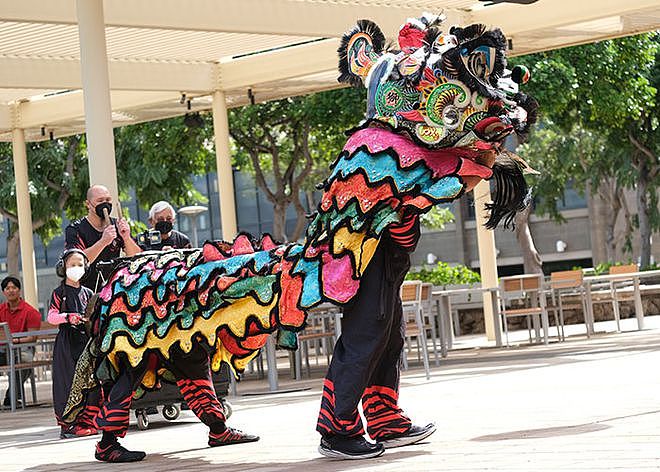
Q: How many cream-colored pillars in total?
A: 4